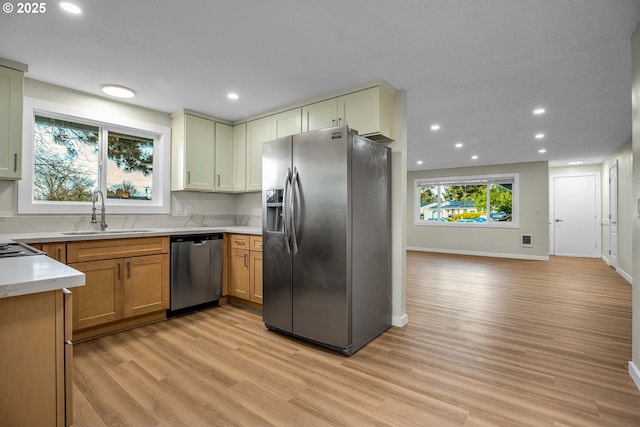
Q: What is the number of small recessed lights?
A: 9